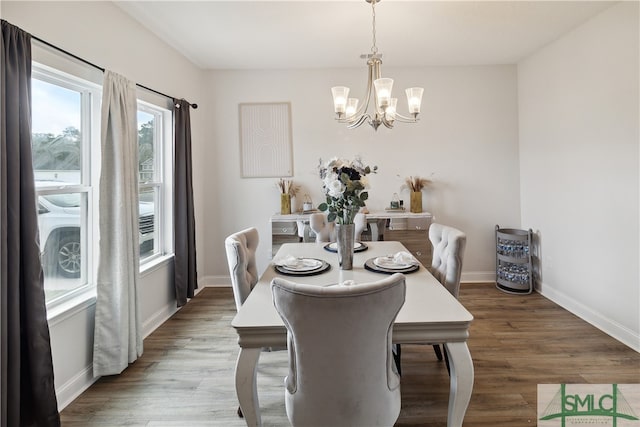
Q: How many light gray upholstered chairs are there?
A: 4